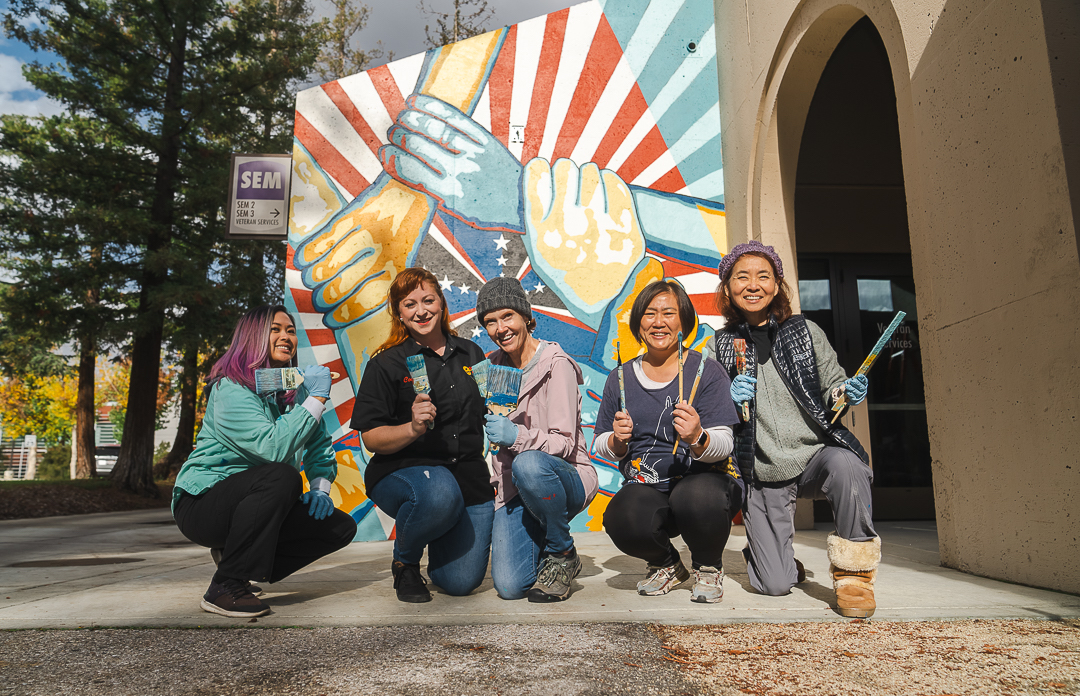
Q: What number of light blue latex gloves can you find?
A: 5